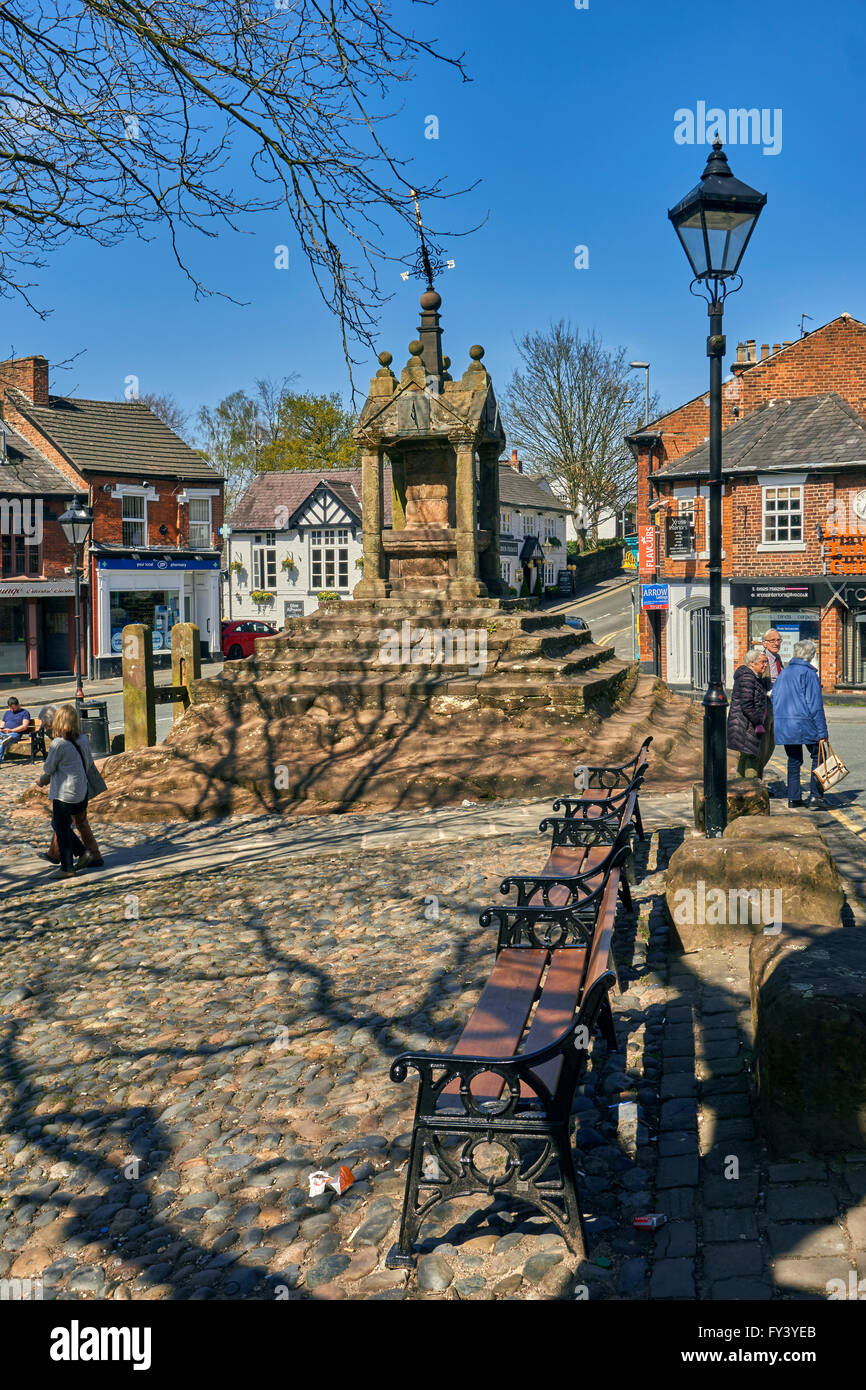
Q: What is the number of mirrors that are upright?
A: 0